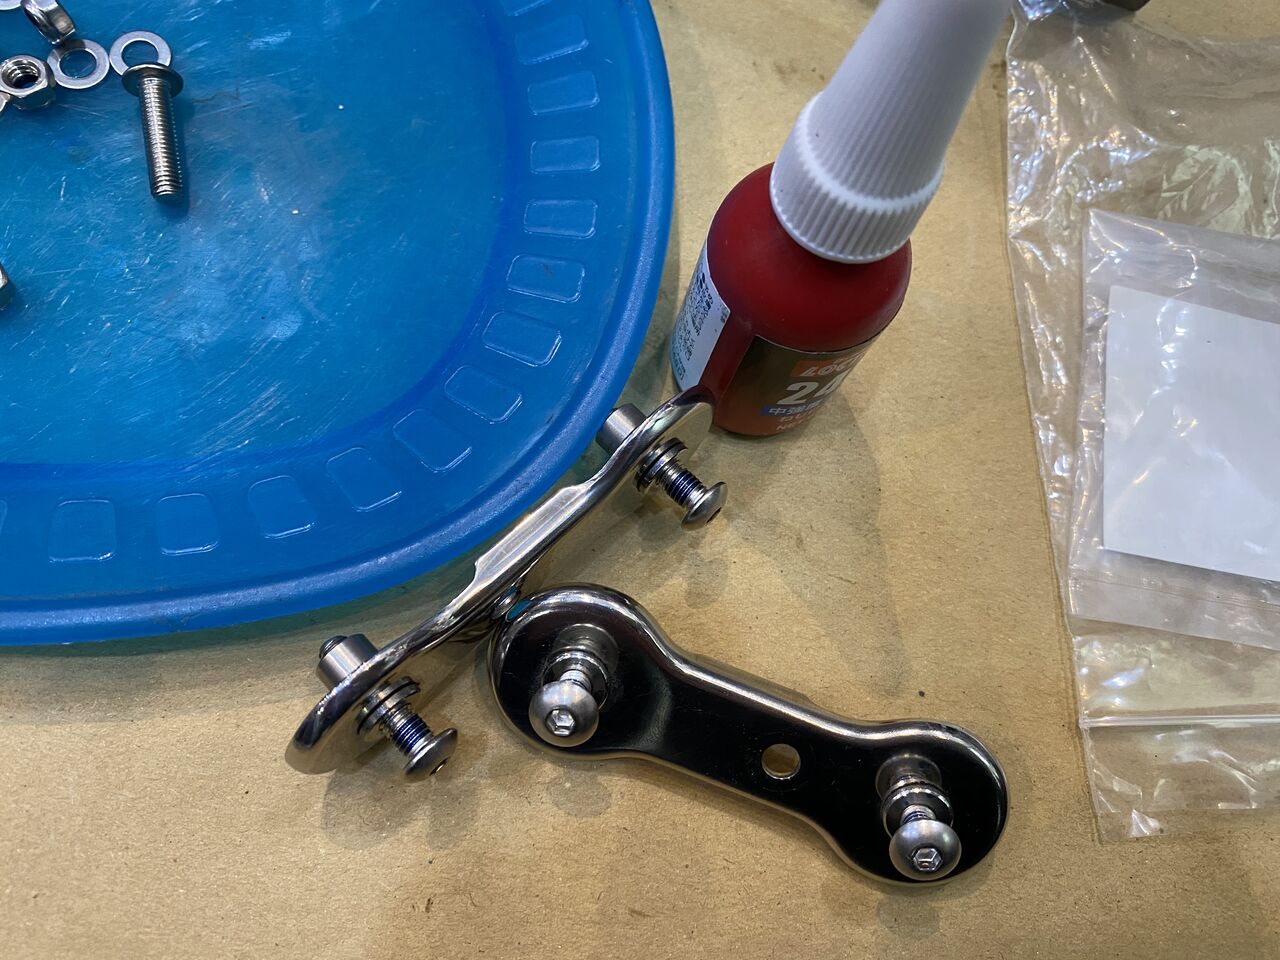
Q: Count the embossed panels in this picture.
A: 14